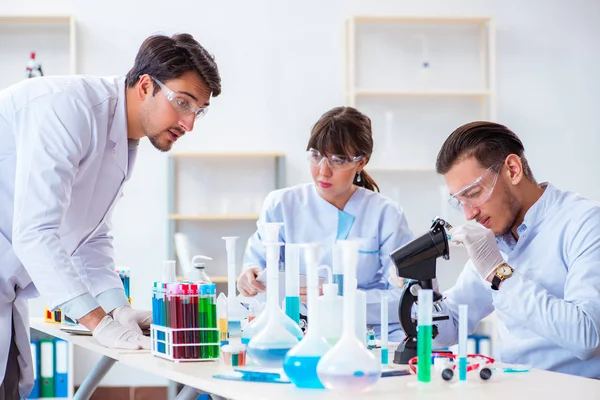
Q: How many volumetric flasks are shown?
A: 5